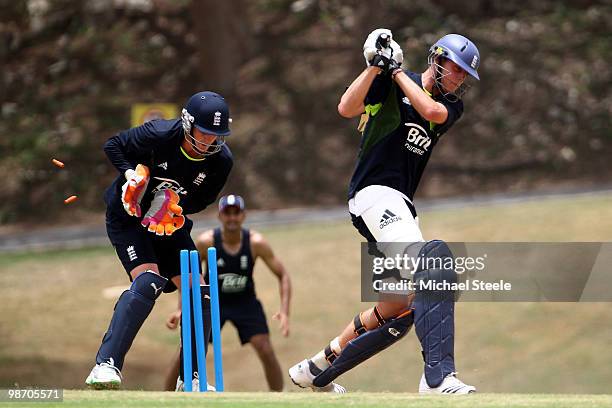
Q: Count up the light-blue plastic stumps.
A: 3